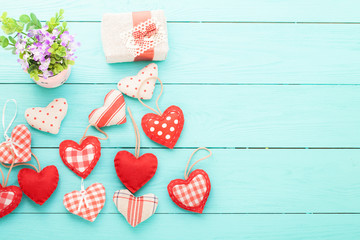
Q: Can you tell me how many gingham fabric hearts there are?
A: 5